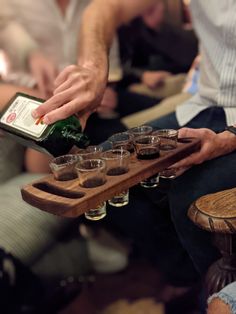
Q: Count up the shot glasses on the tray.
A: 8